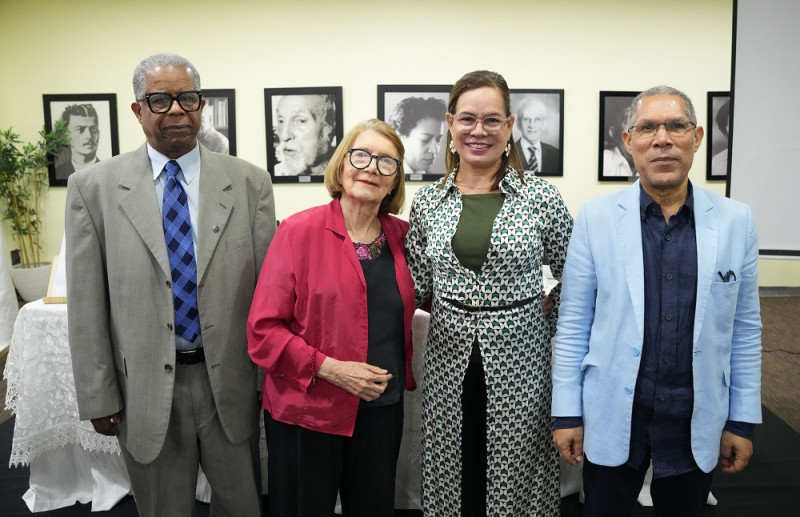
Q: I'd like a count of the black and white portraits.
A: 7